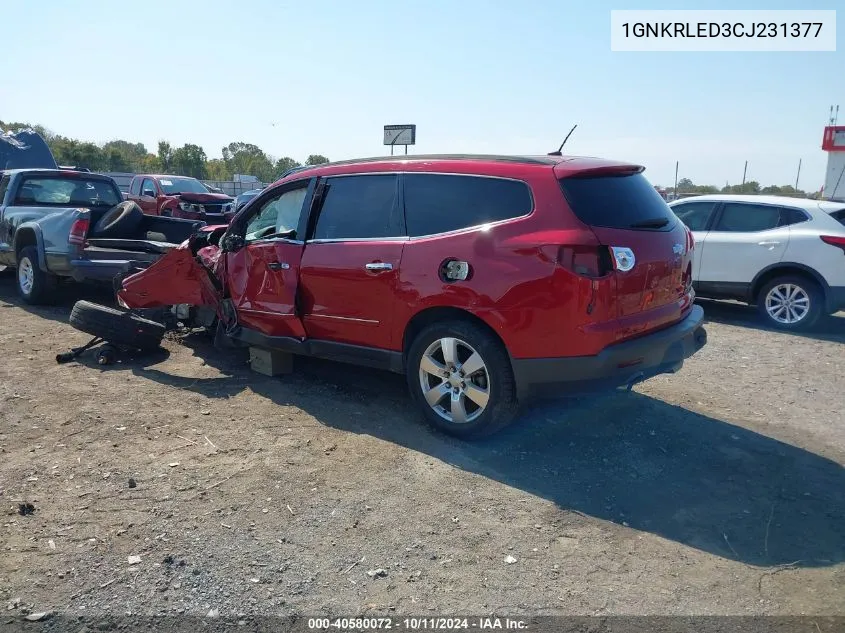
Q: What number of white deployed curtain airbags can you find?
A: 1